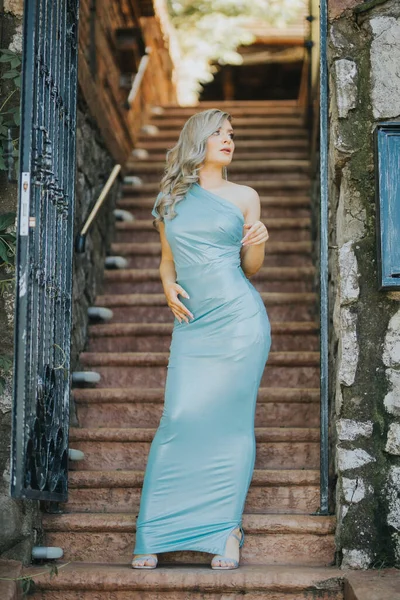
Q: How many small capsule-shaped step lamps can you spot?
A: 10